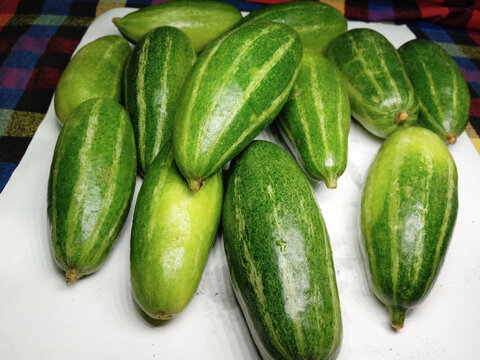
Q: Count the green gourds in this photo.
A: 12